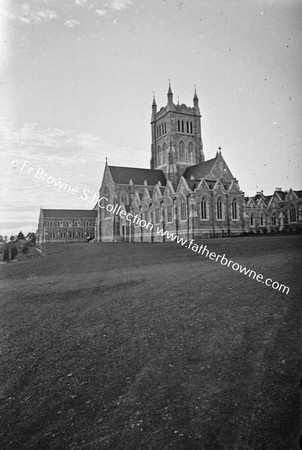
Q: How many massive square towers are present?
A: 1